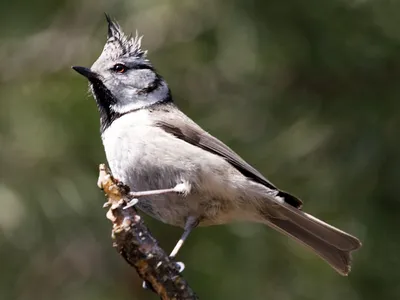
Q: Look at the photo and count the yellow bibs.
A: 0